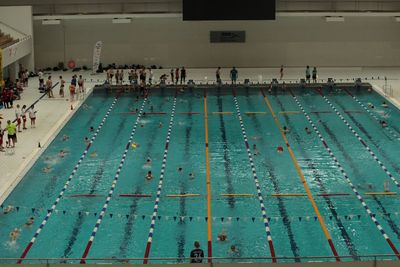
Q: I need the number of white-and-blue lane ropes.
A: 7